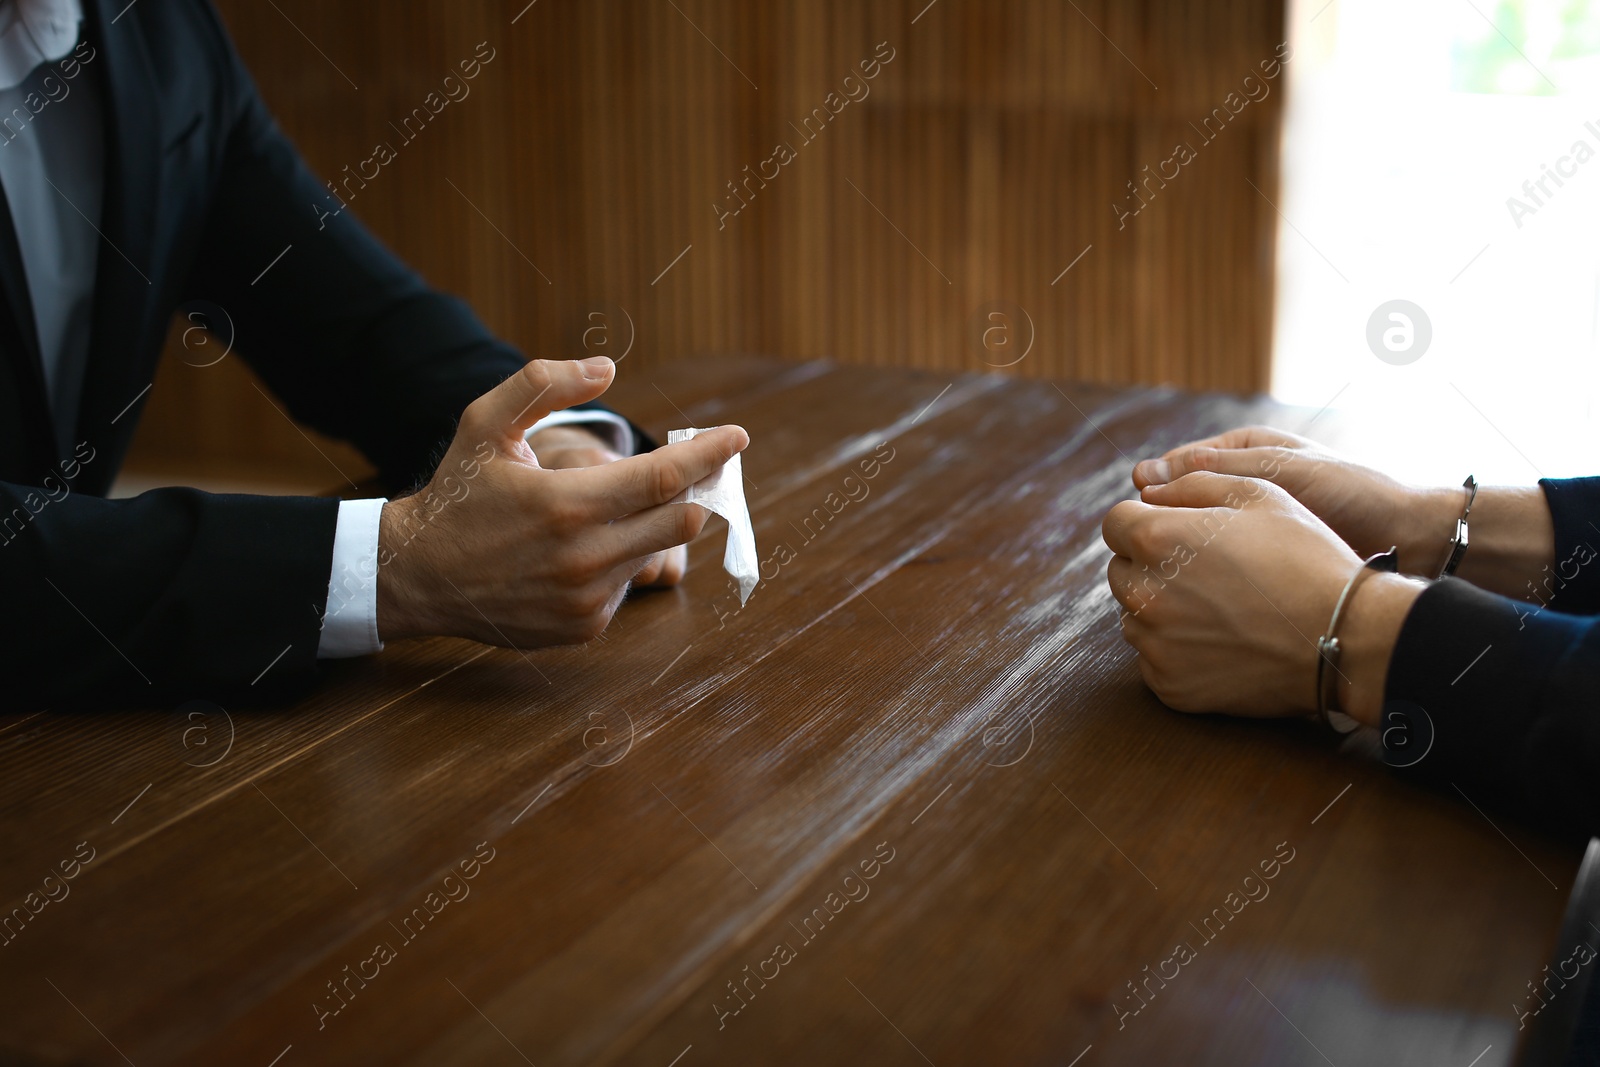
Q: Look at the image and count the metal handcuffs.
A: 2